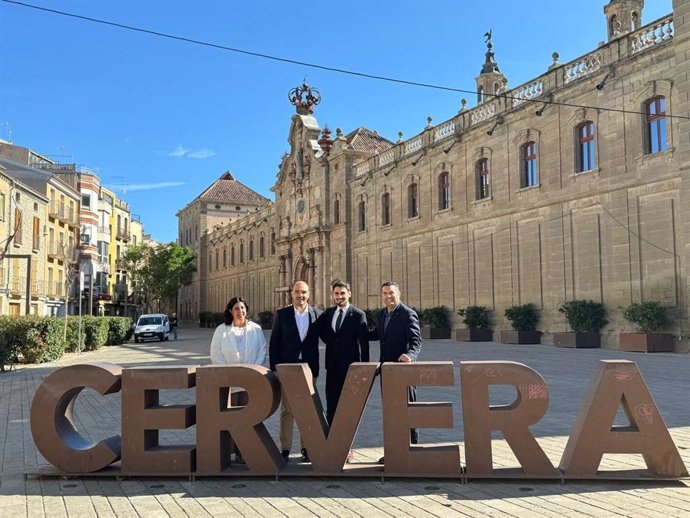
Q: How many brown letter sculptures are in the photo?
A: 7